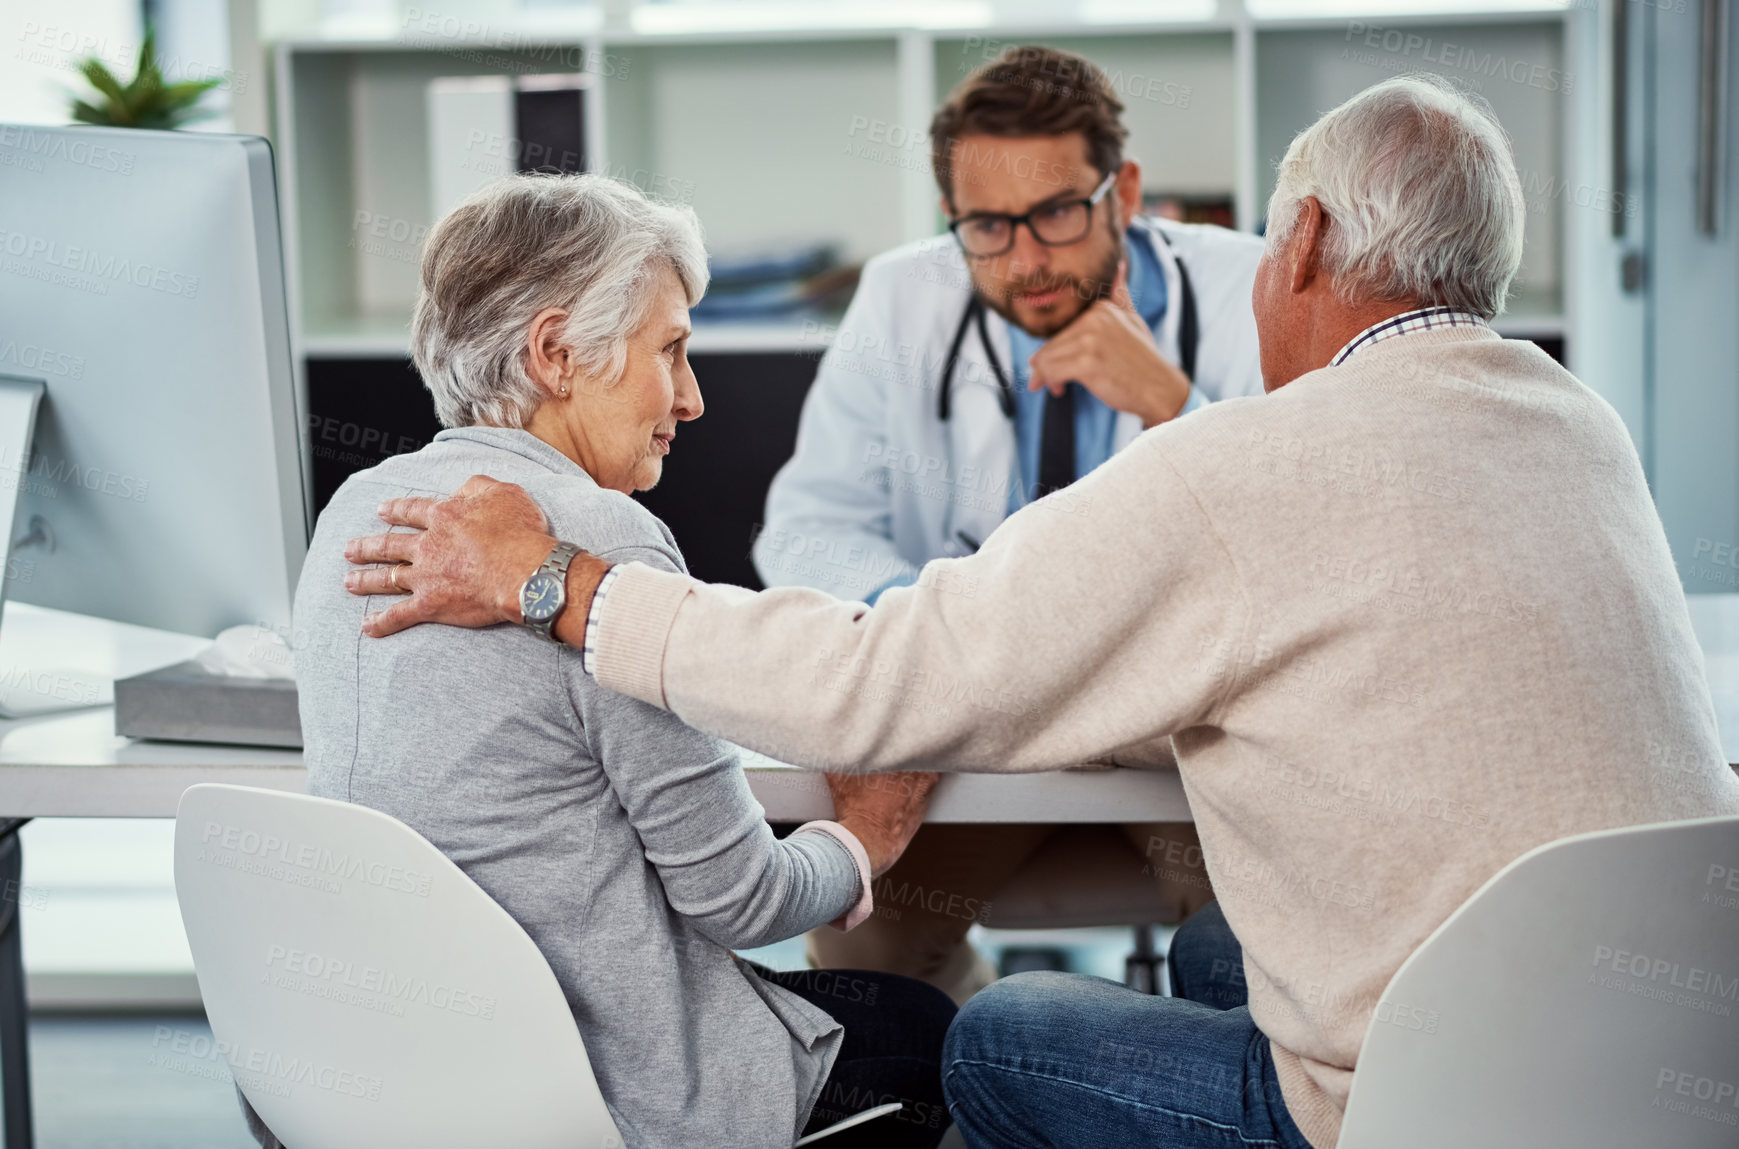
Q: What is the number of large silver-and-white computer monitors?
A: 1